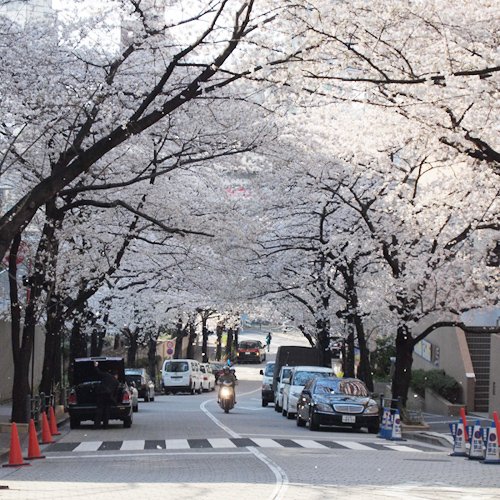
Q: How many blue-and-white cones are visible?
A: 5